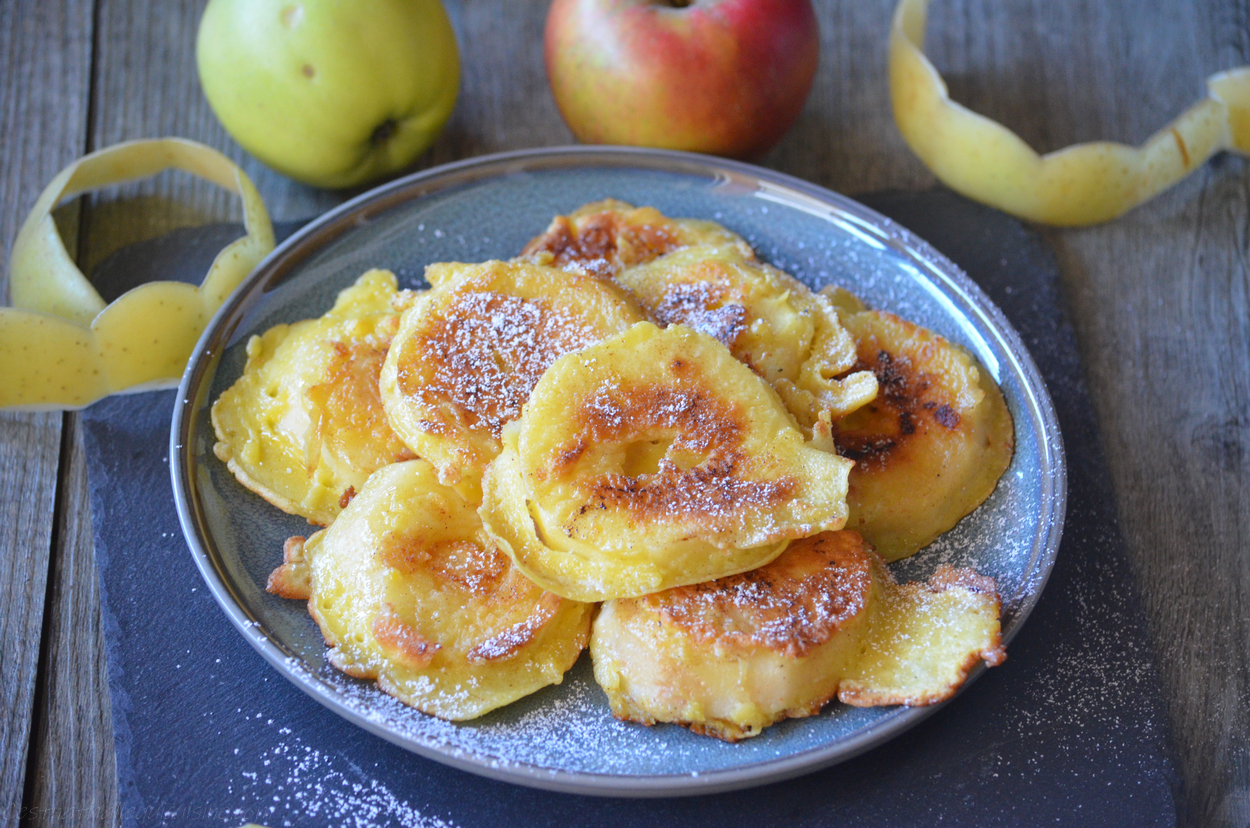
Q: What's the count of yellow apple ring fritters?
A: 8